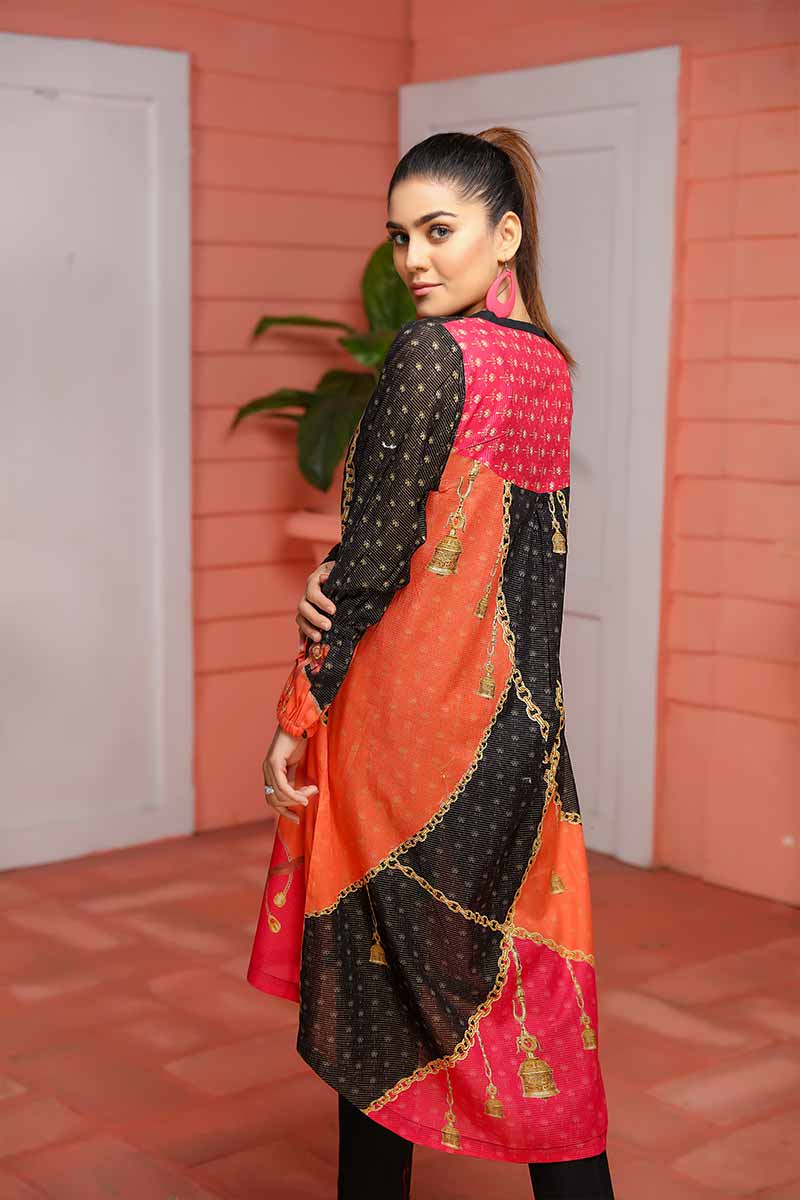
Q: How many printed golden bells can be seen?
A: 10